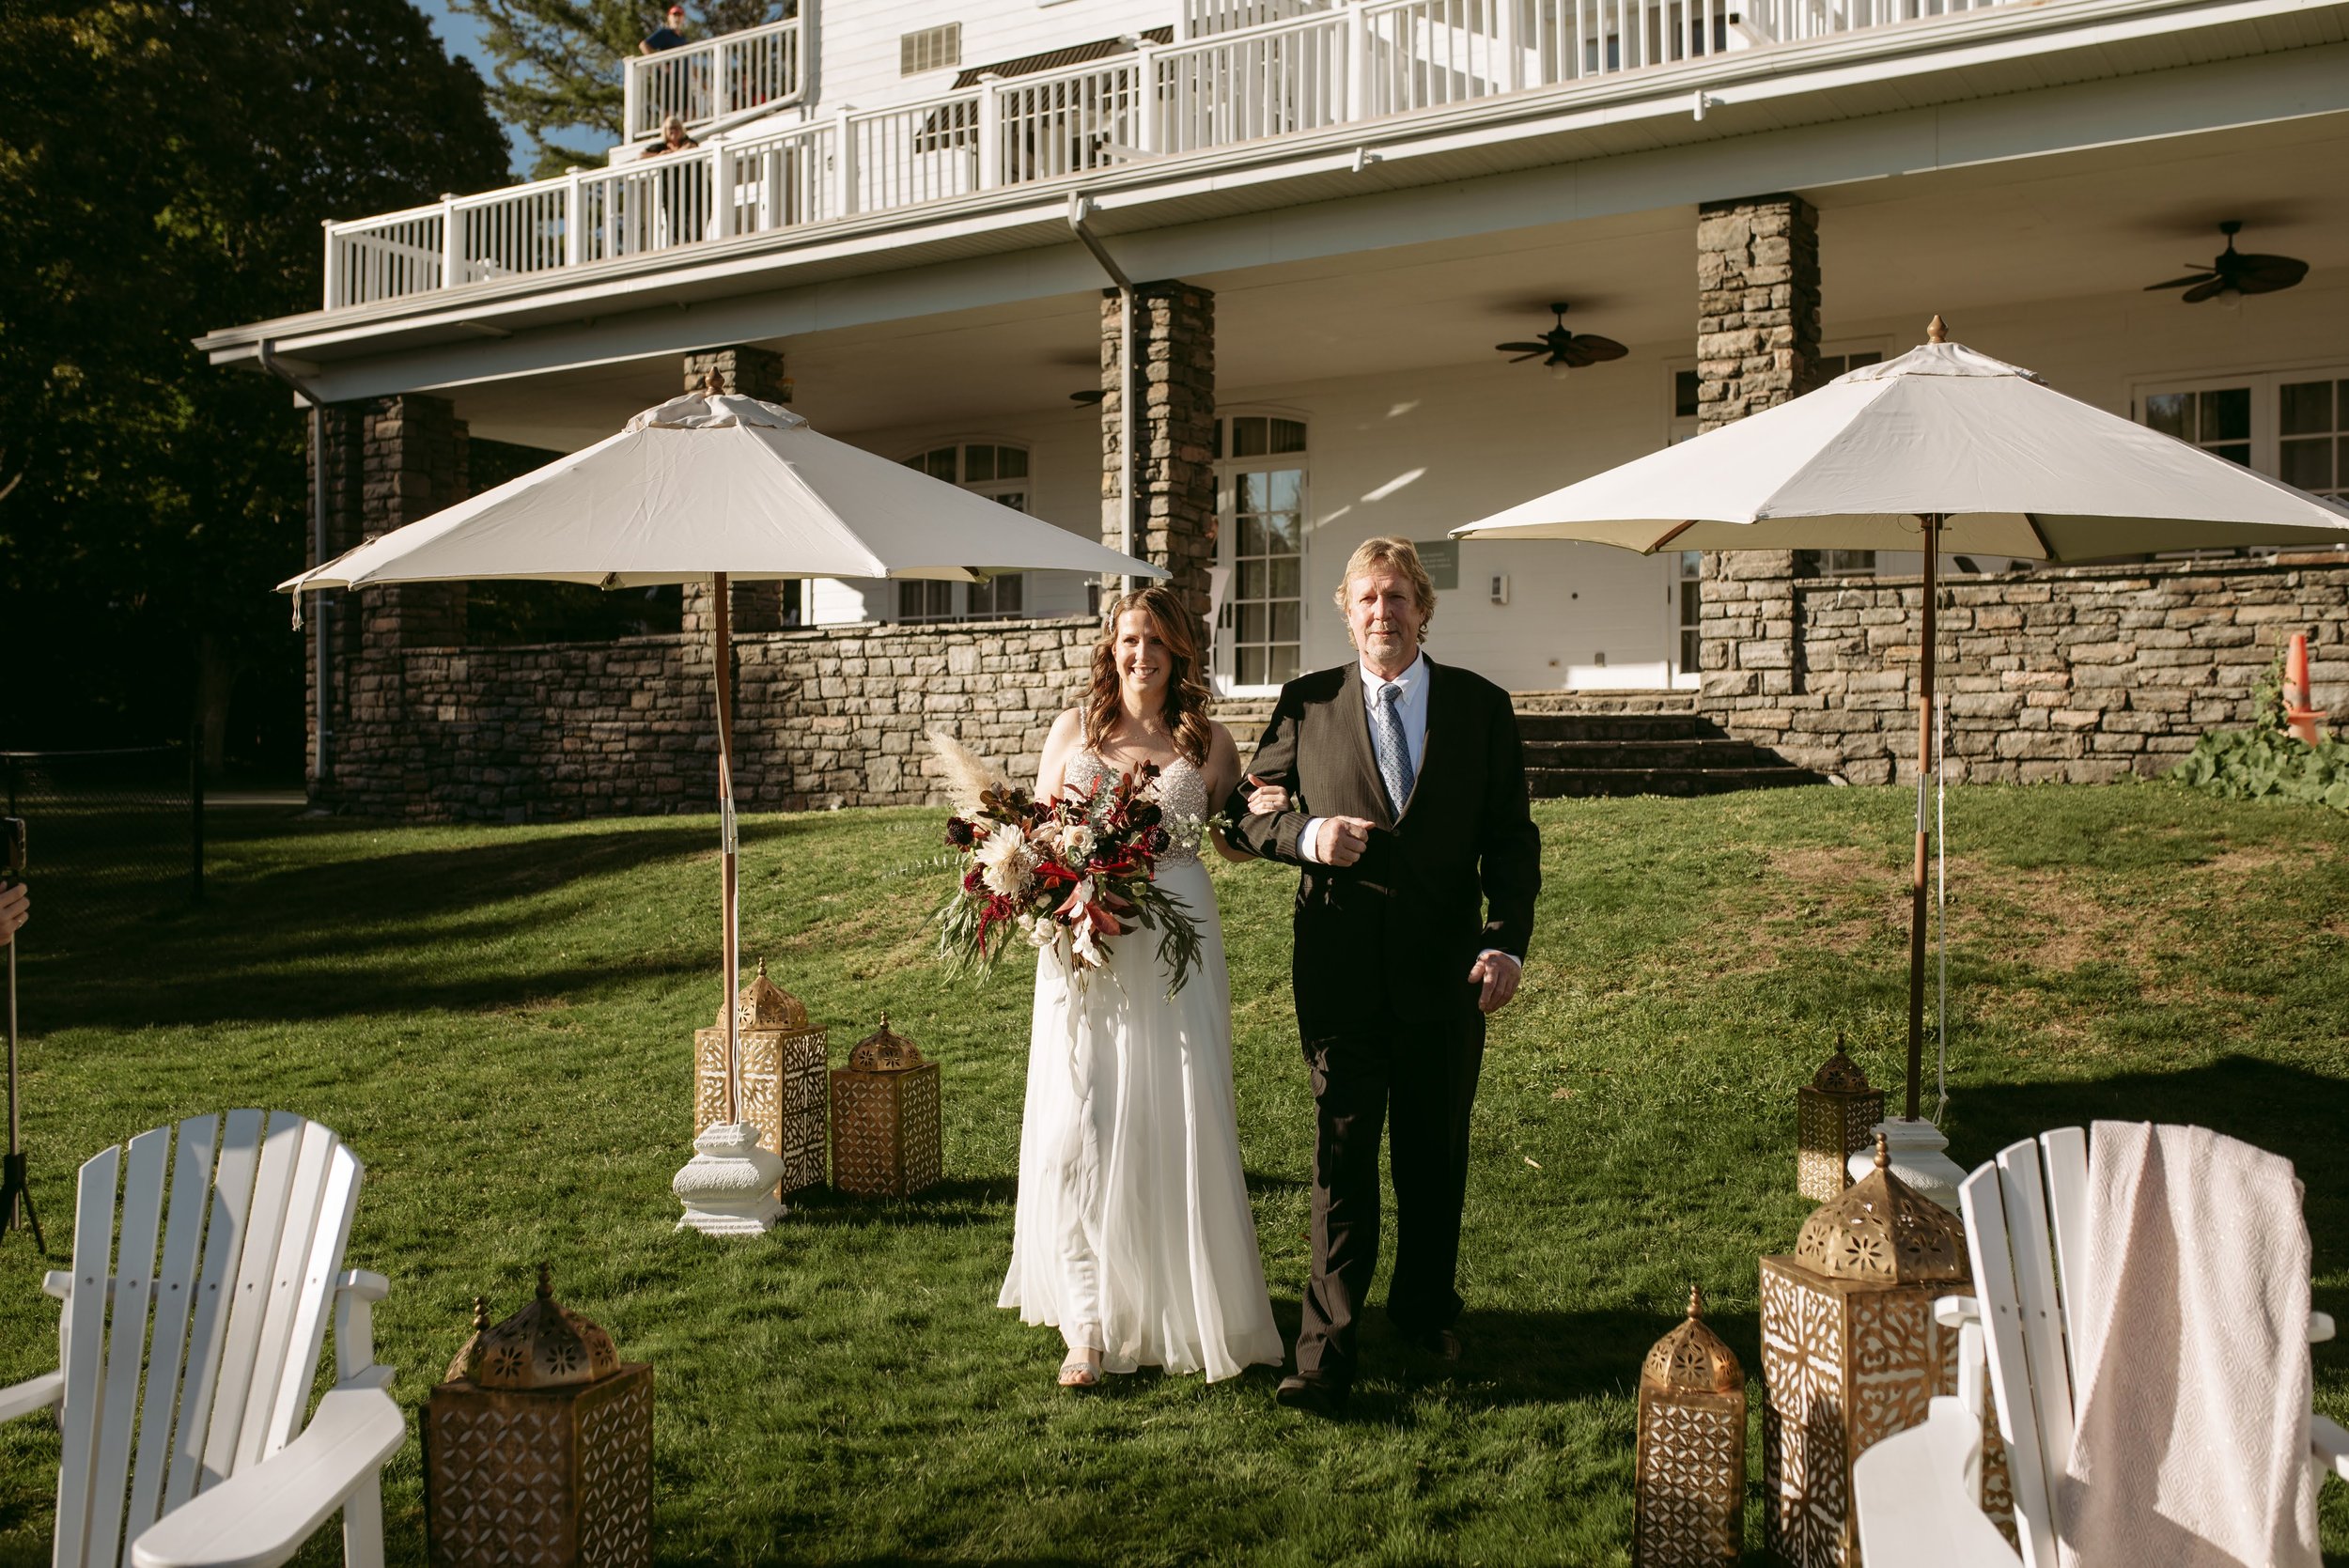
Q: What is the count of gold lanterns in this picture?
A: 7